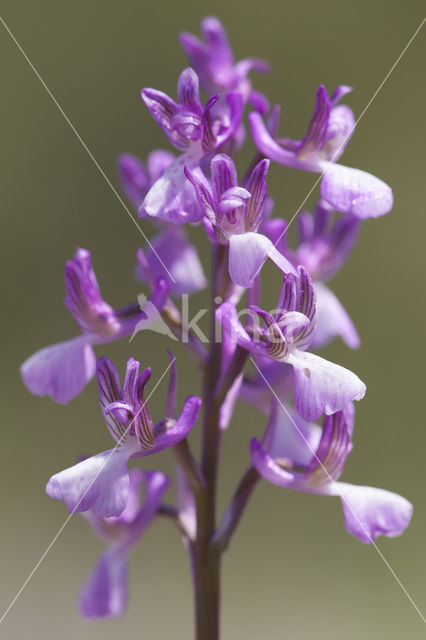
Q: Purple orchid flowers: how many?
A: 12